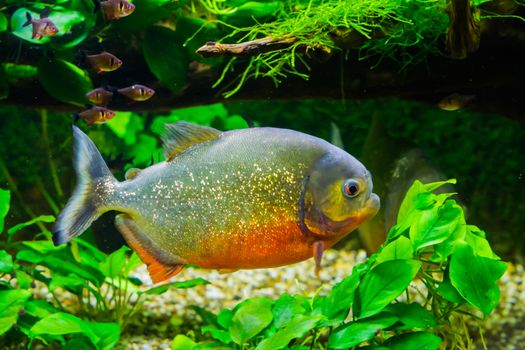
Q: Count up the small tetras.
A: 7